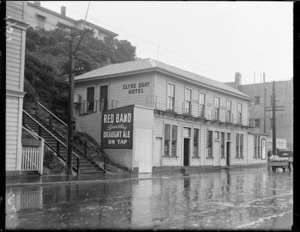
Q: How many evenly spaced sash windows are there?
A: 6